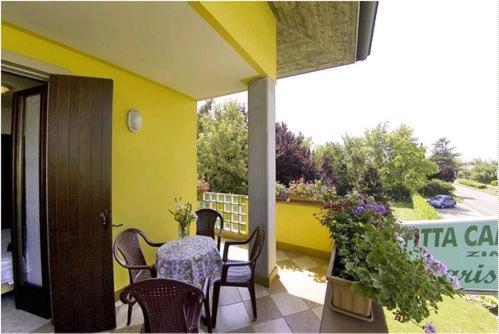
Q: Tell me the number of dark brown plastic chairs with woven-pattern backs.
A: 4